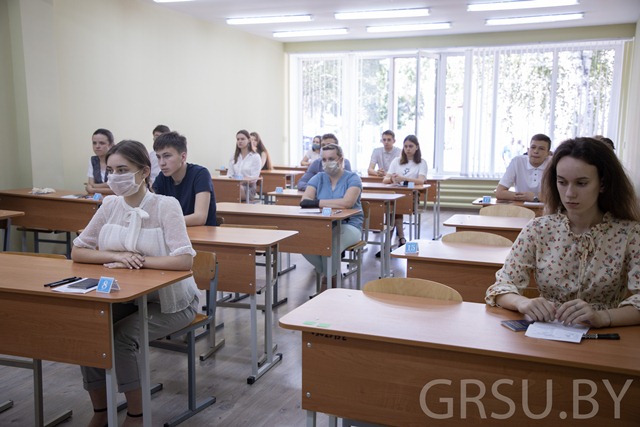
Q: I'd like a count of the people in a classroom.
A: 14